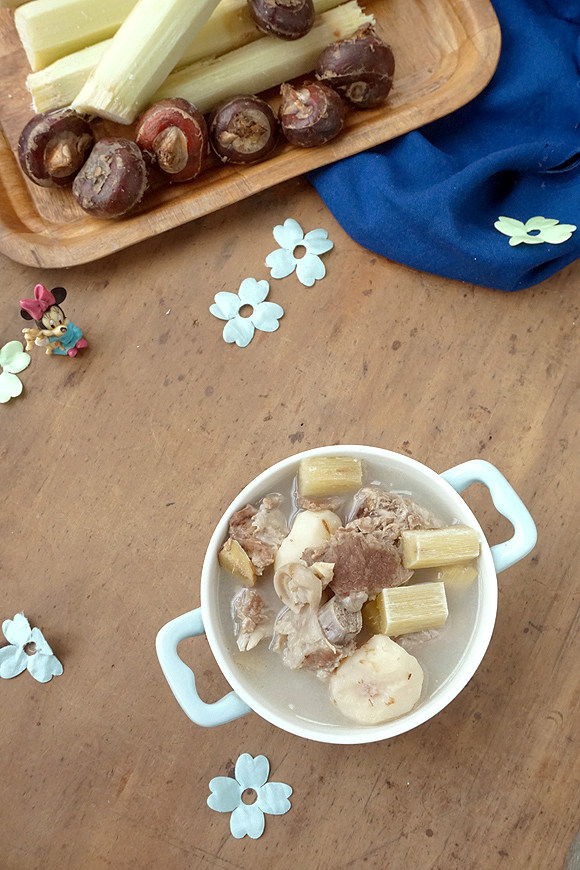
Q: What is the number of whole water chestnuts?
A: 7